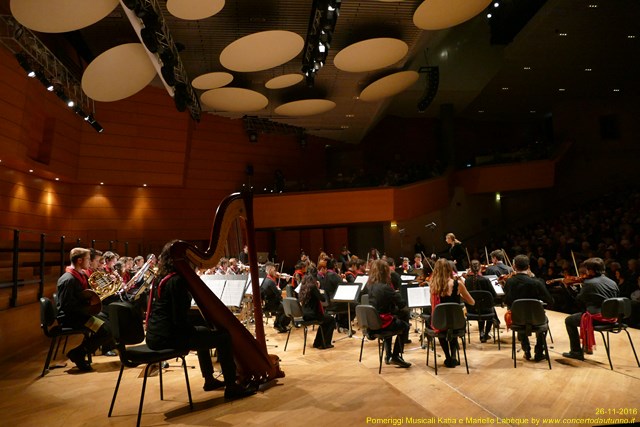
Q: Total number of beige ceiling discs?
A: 11